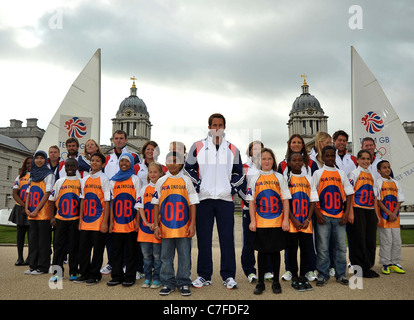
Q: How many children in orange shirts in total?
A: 12